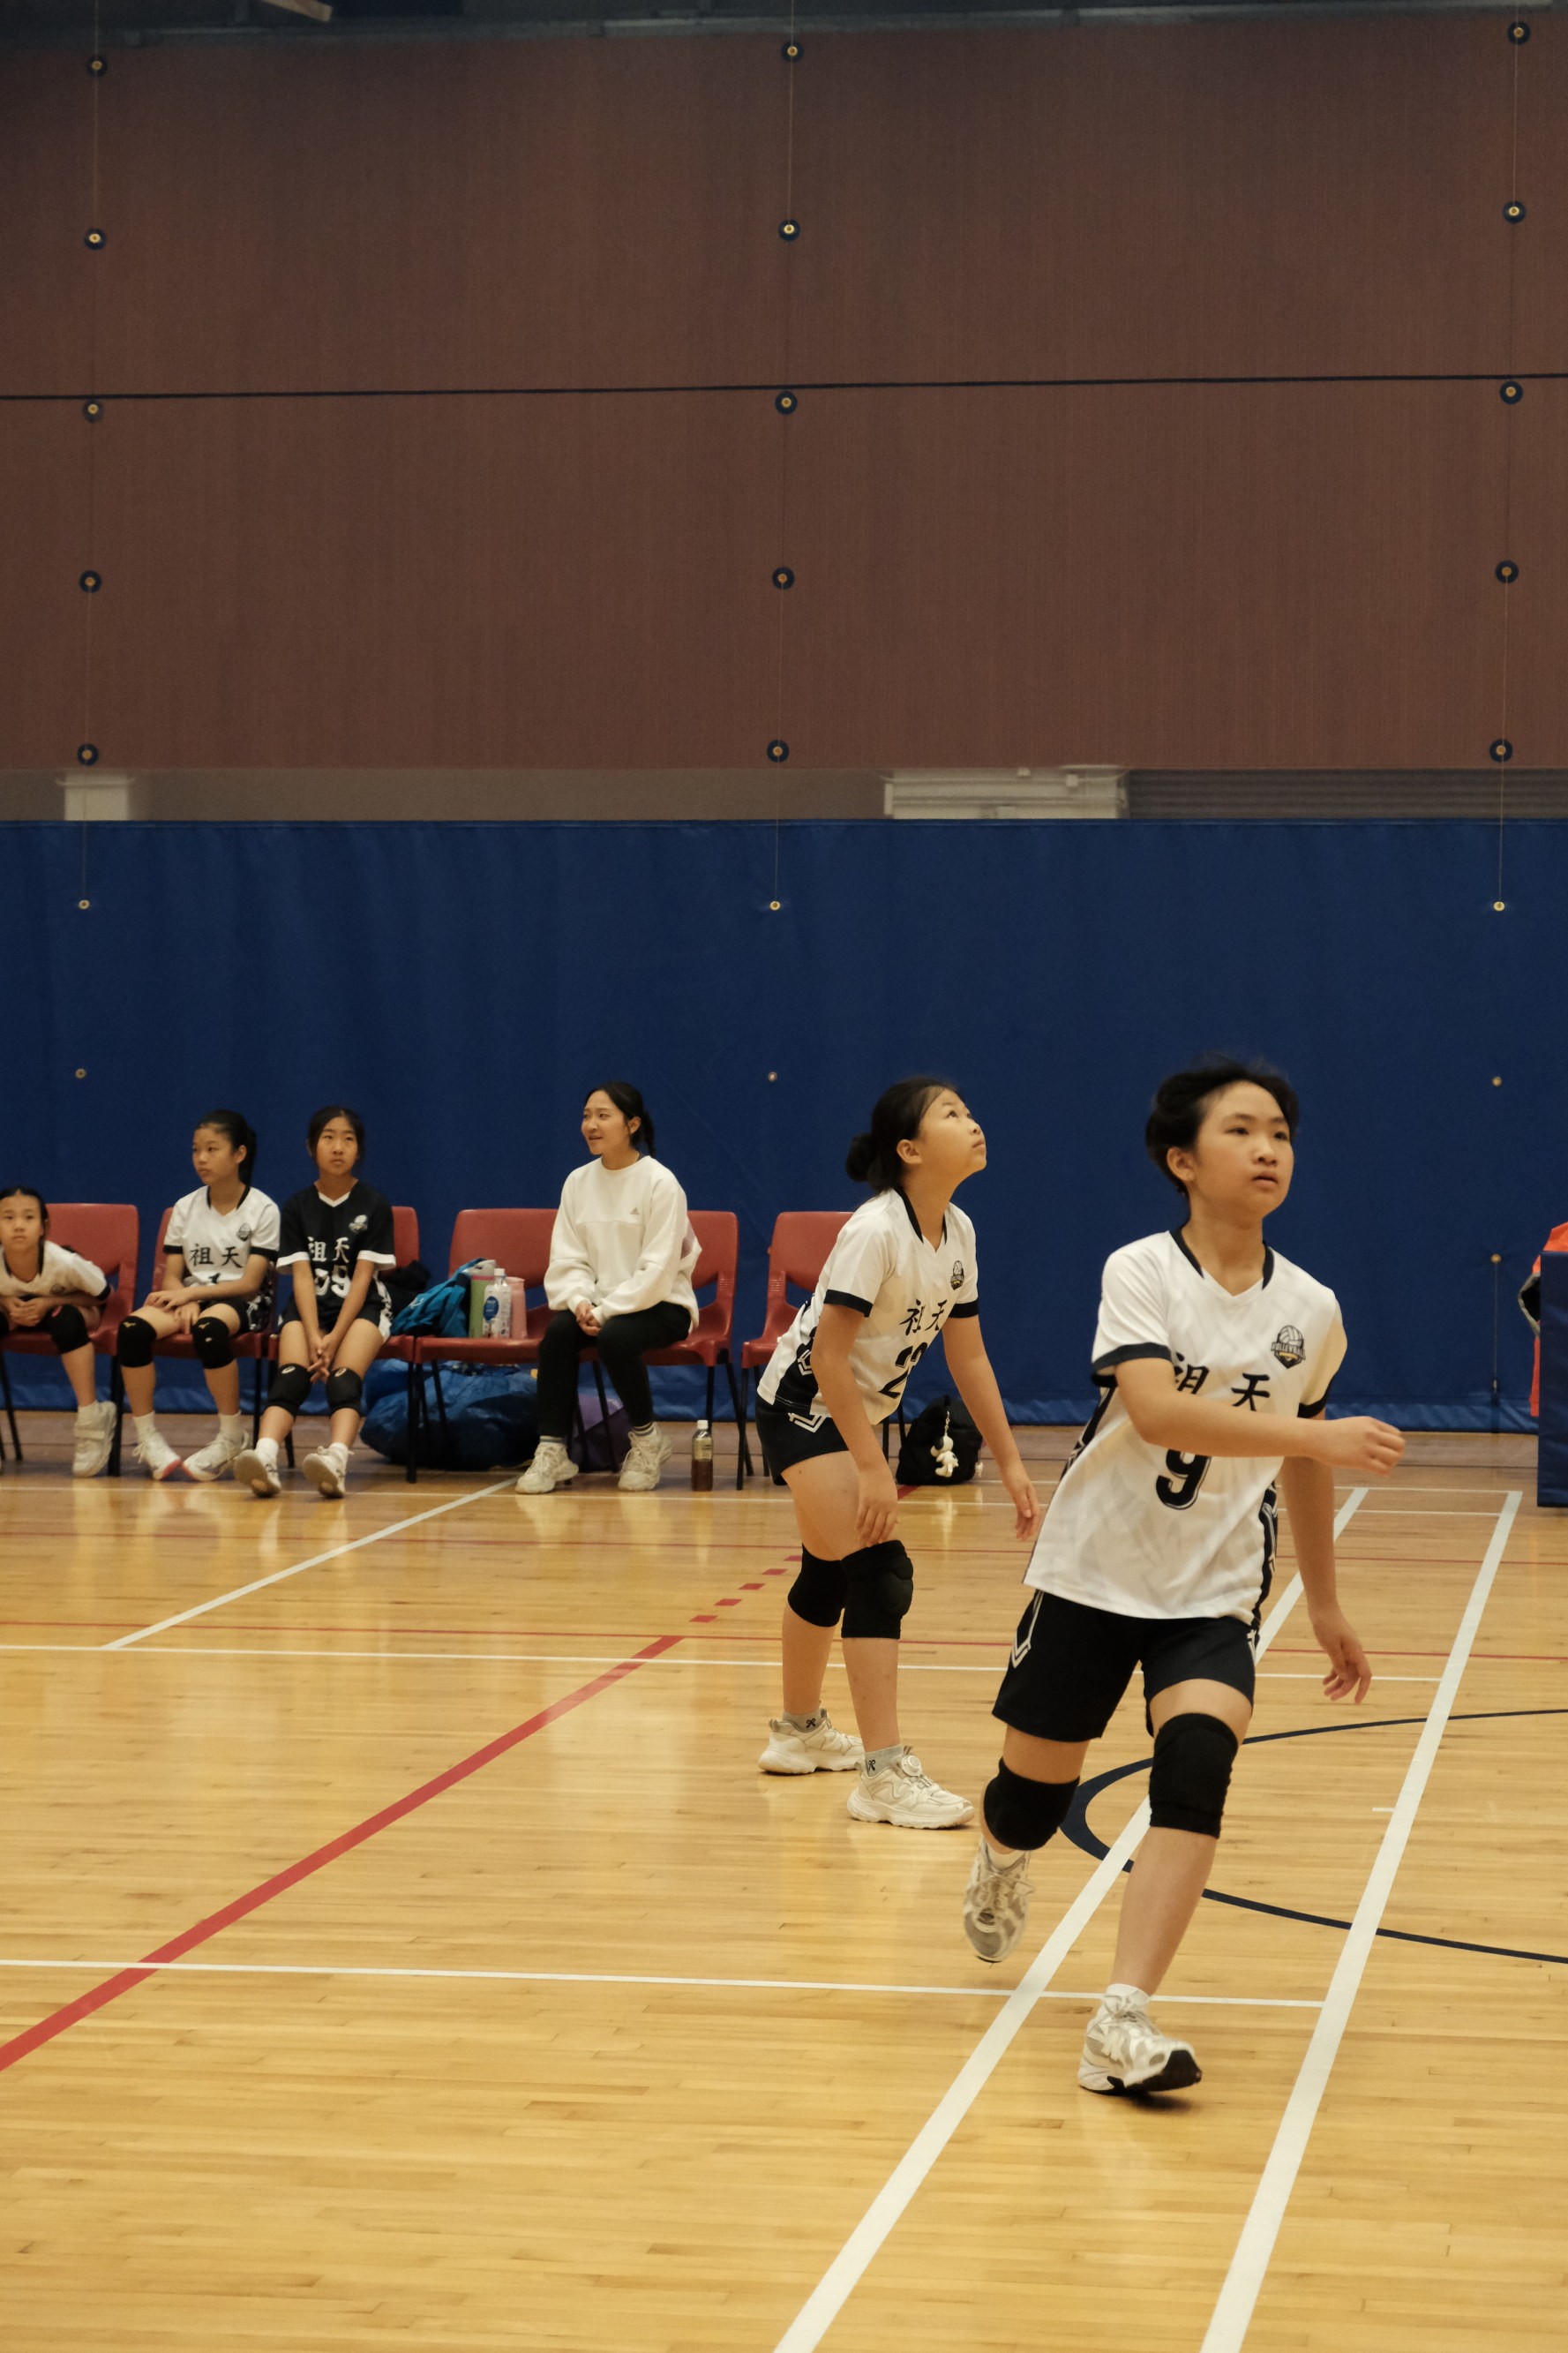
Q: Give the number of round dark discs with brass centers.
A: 15